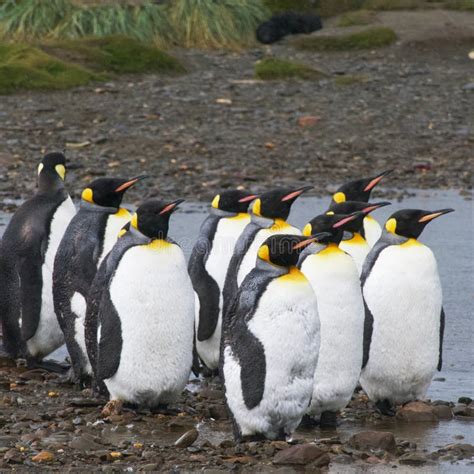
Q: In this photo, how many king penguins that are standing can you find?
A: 10